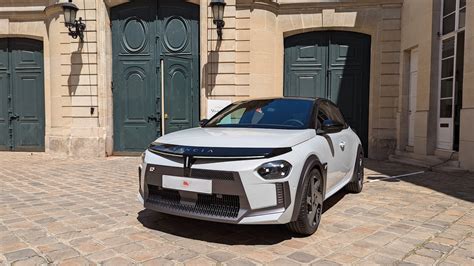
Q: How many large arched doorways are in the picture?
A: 3